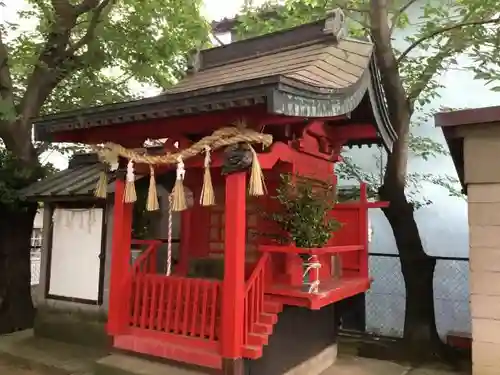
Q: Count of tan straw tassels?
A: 6